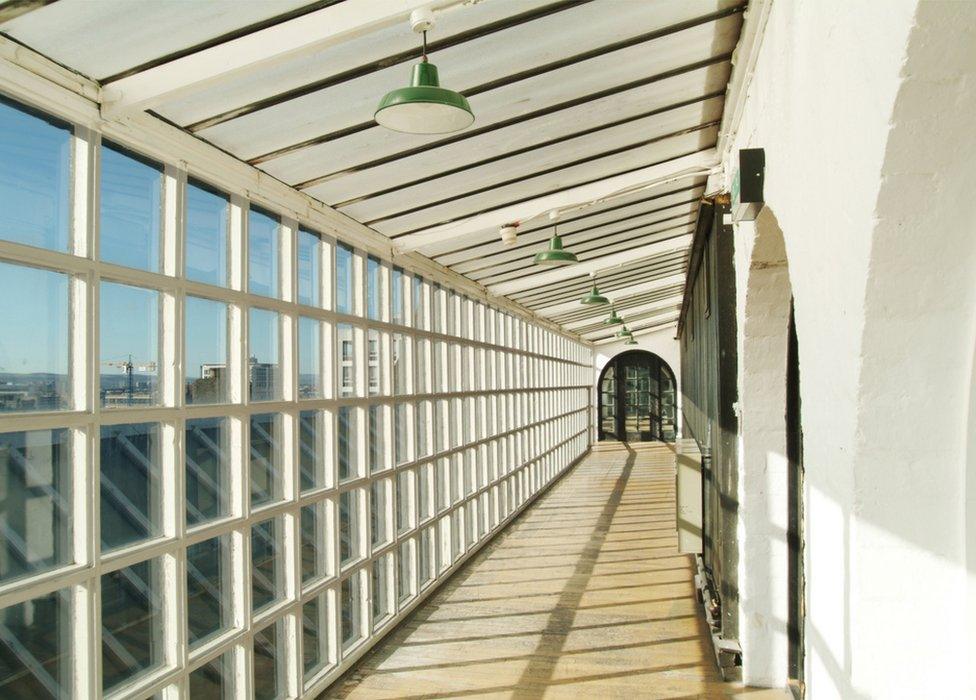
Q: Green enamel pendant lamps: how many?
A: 6